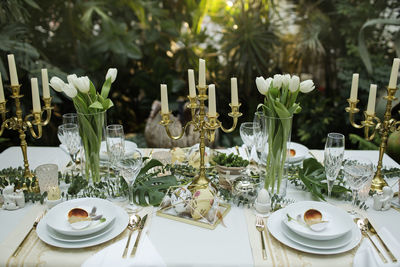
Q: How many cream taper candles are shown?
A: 12